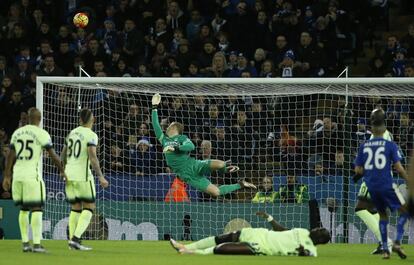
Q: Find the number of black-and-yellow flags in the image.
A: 0